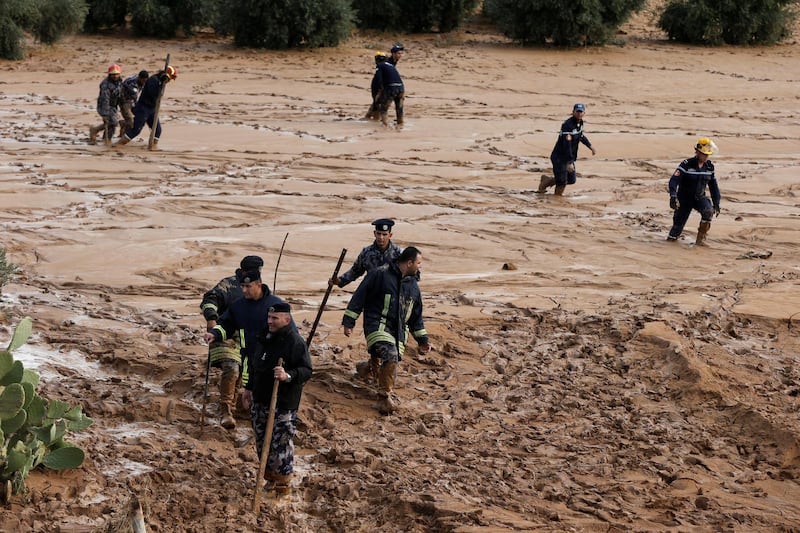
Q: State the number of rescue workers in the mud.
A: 12